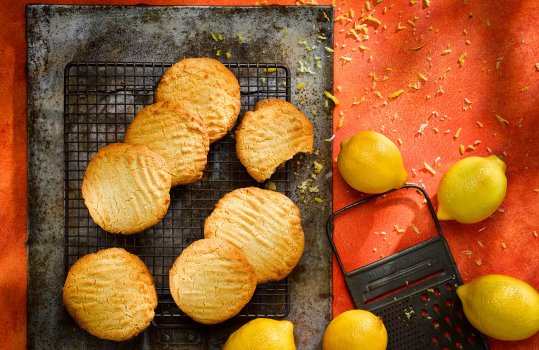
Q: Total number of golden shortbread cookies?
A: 7